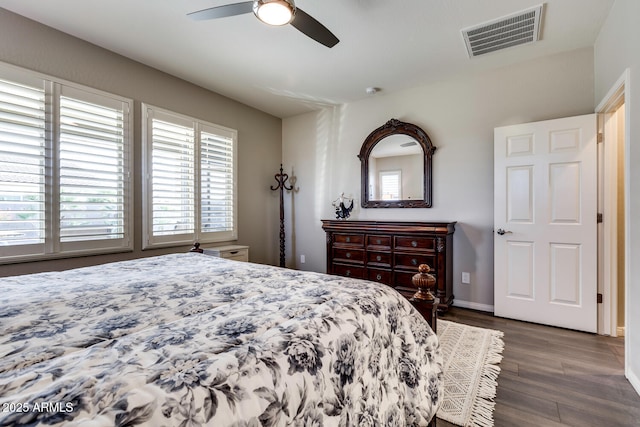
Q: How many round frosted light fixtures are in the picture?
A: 1